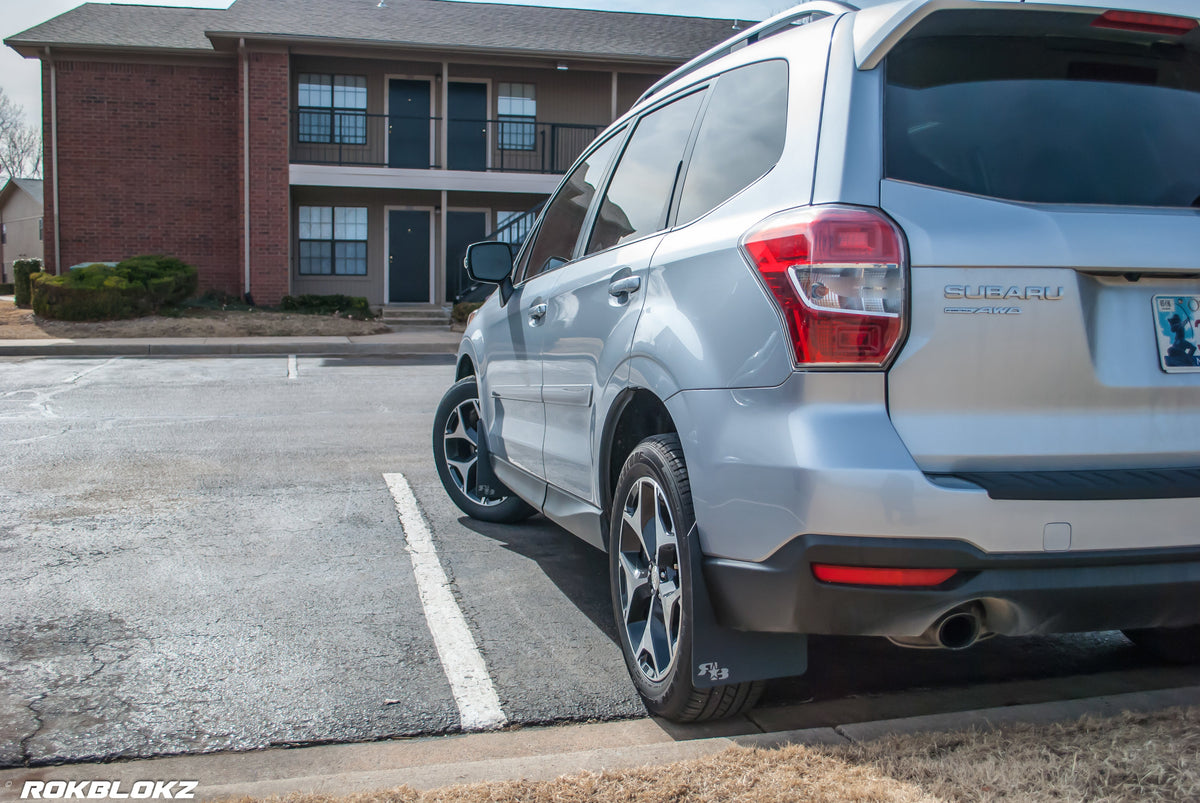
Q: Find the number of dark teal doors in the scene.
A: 4